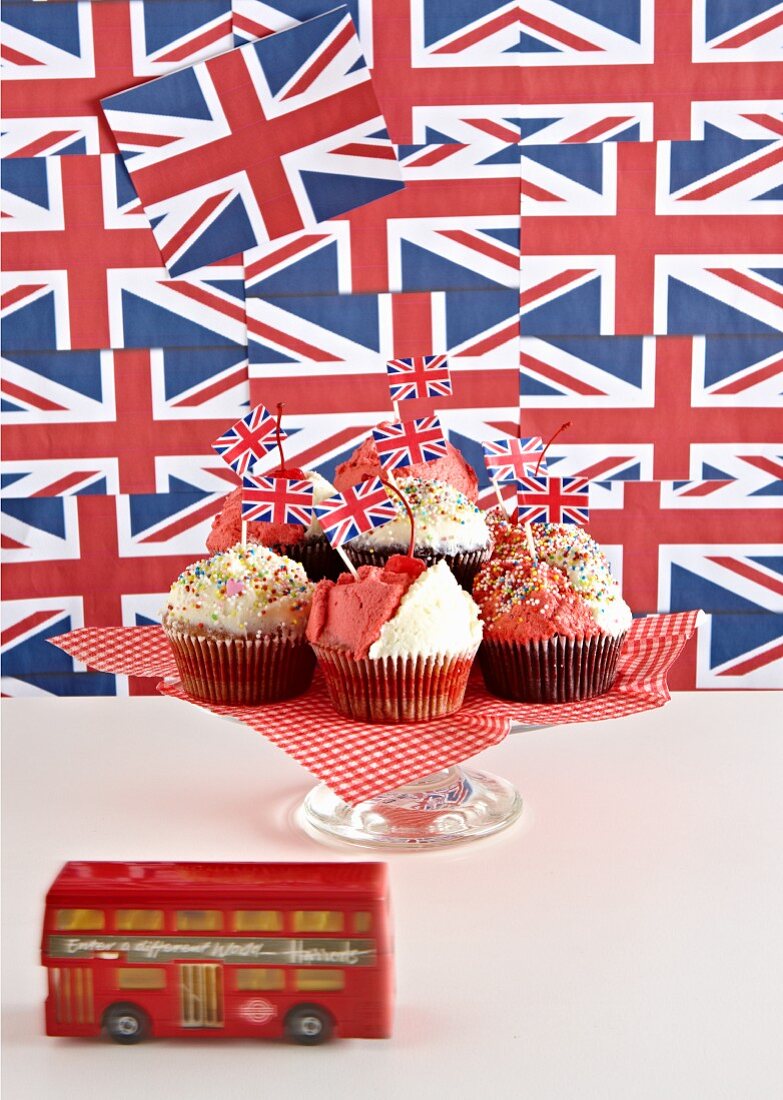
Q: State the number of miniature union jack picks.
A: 7